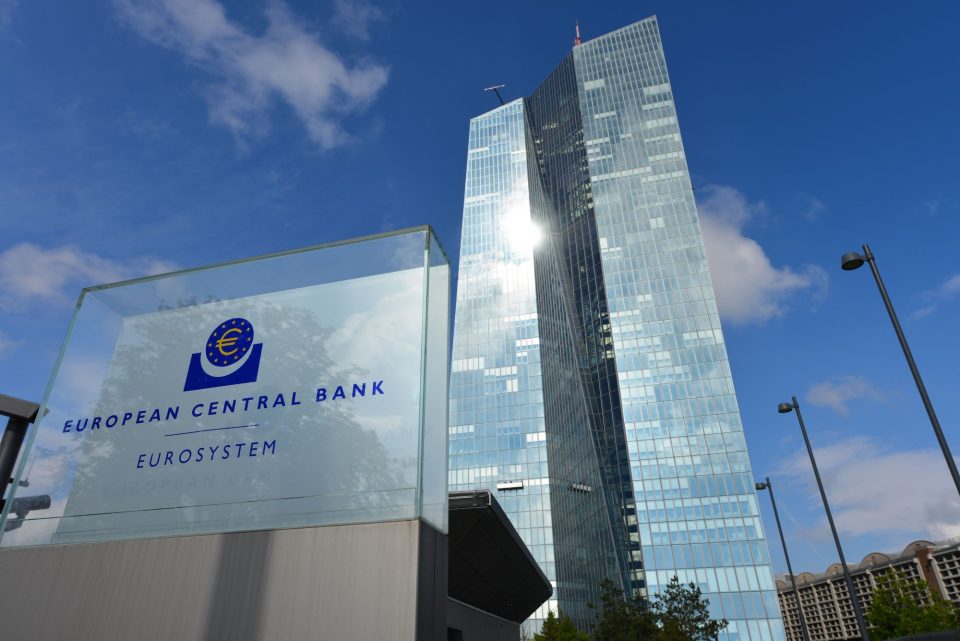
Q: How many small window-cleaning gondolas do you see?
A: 2